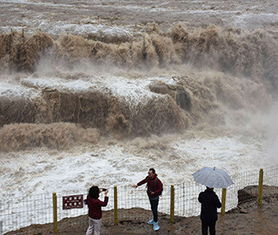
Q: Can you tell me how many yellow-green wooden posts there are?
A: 5